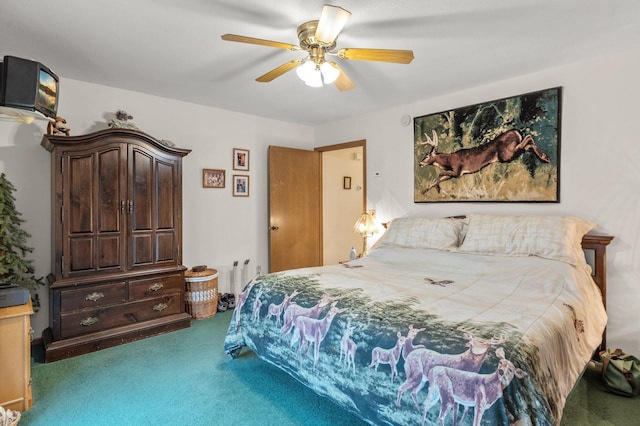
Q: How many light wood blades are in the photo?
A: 5